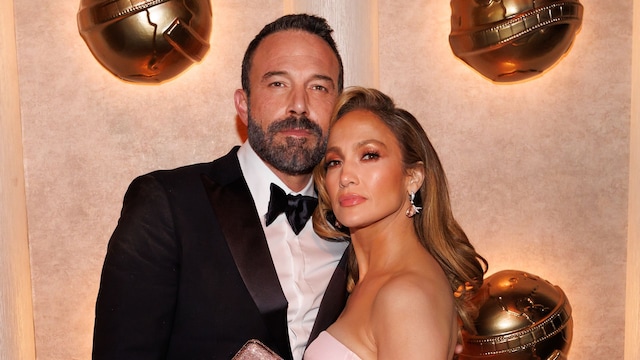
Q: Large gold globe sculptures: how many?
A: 3